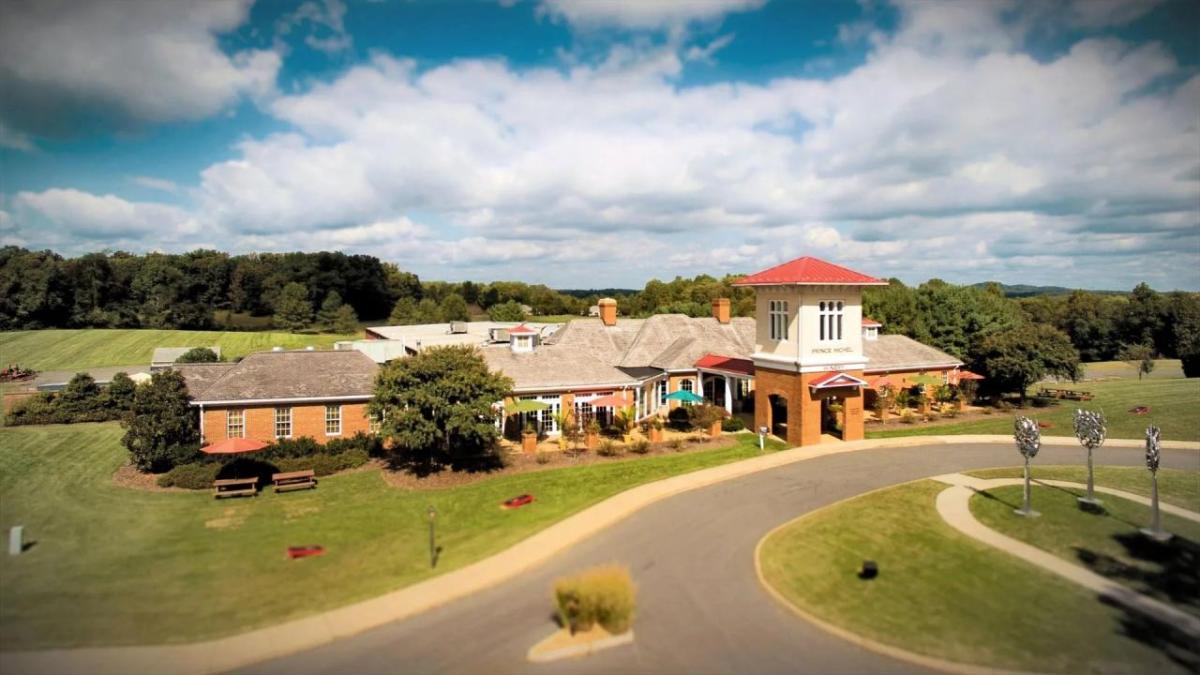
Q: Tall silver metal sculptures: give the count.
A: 3